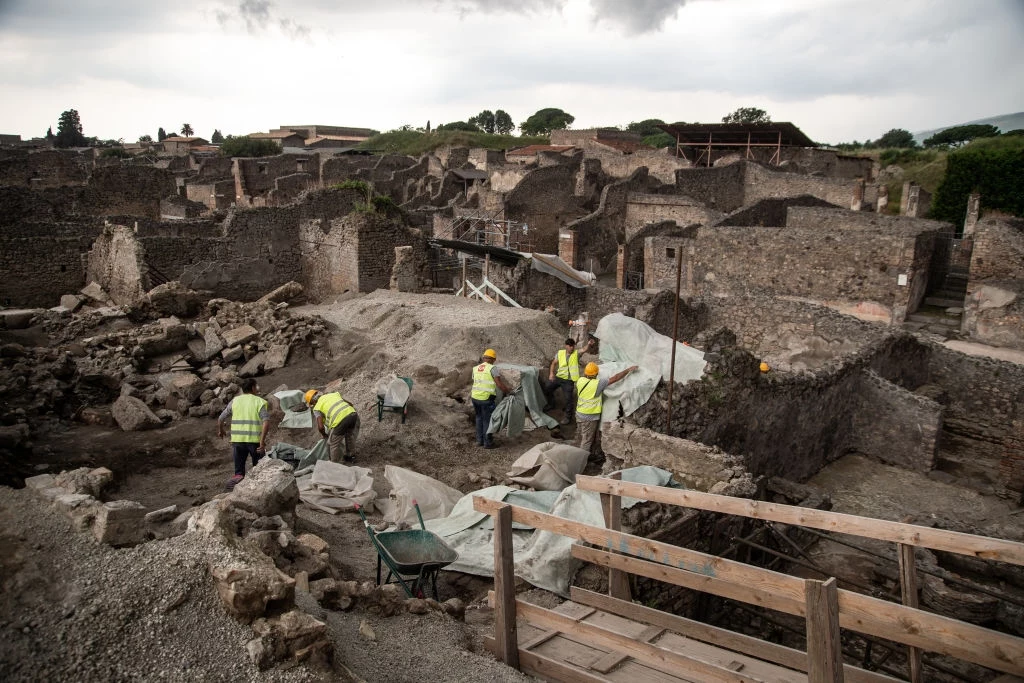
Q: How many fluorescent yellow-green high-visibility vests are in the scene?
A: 5